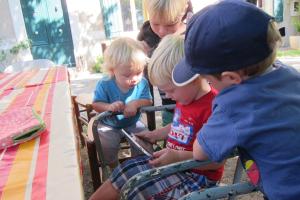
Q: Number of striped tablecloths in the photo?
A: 1